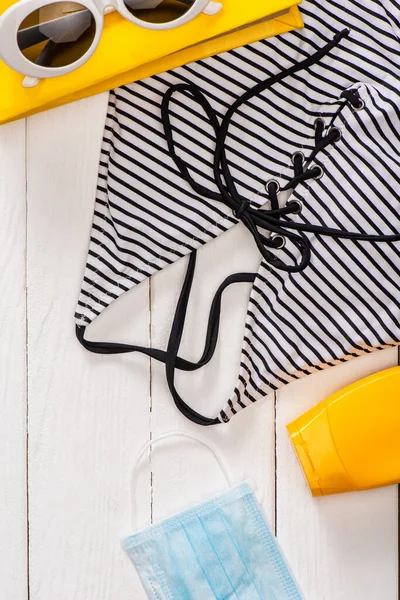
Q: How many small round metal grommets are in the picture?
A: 8